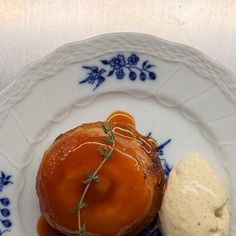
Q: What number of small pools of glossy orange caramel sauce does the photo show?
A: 2